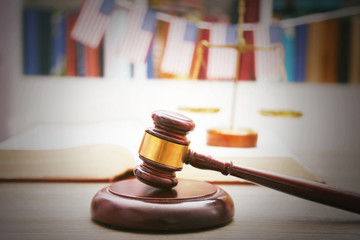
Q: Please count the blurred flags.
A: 5